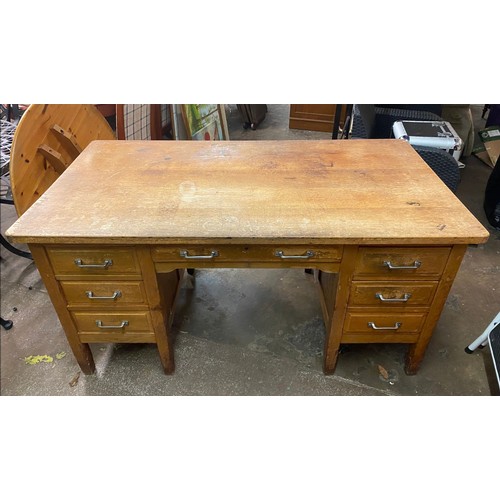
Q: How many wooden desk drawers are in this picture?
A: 7